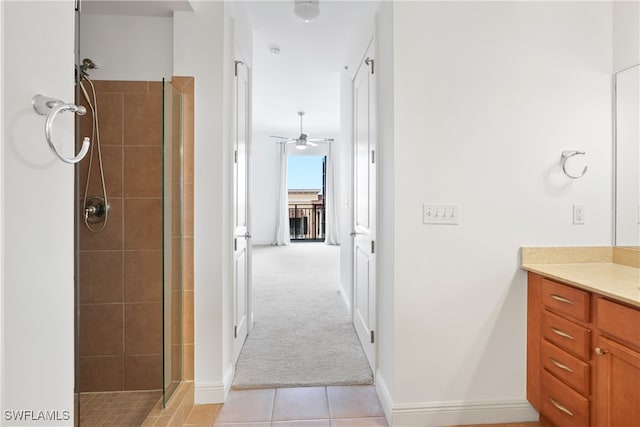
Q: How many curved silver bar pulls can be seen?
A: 4